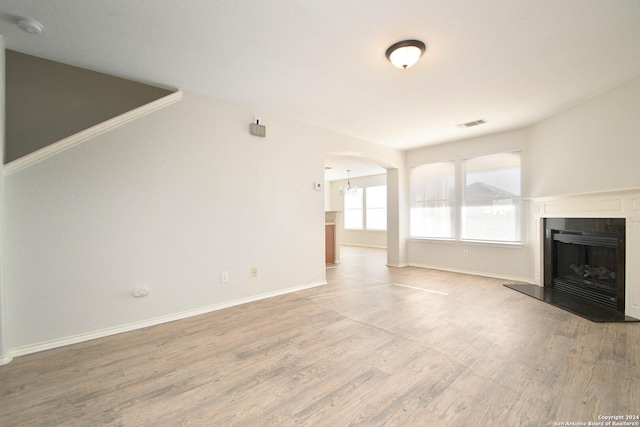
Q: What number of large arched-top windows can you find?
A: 2